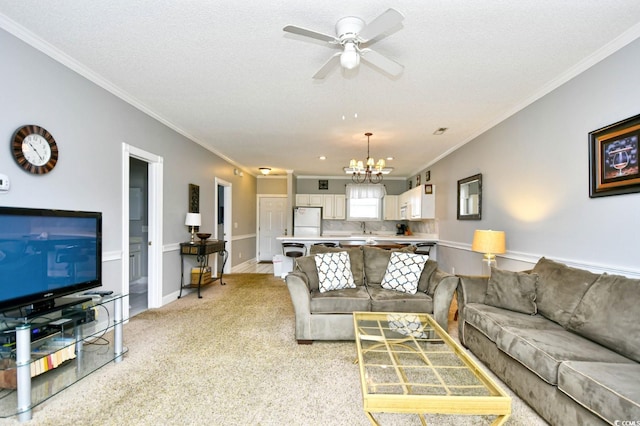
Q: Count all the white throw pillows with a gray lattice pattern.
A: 2